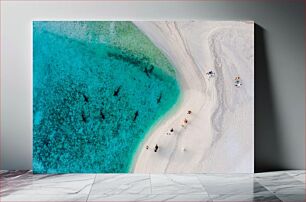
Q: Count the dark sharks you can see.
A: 8